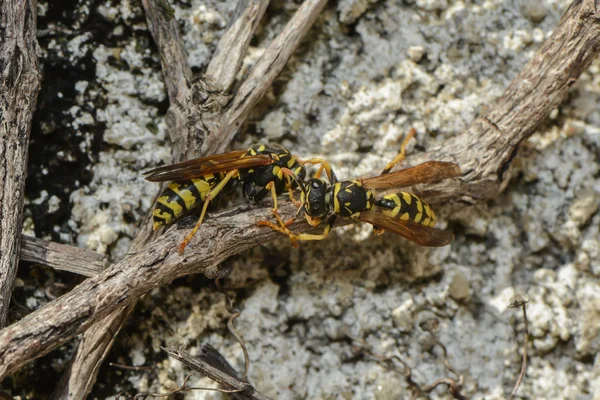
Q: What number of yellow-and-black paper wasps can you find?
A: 2